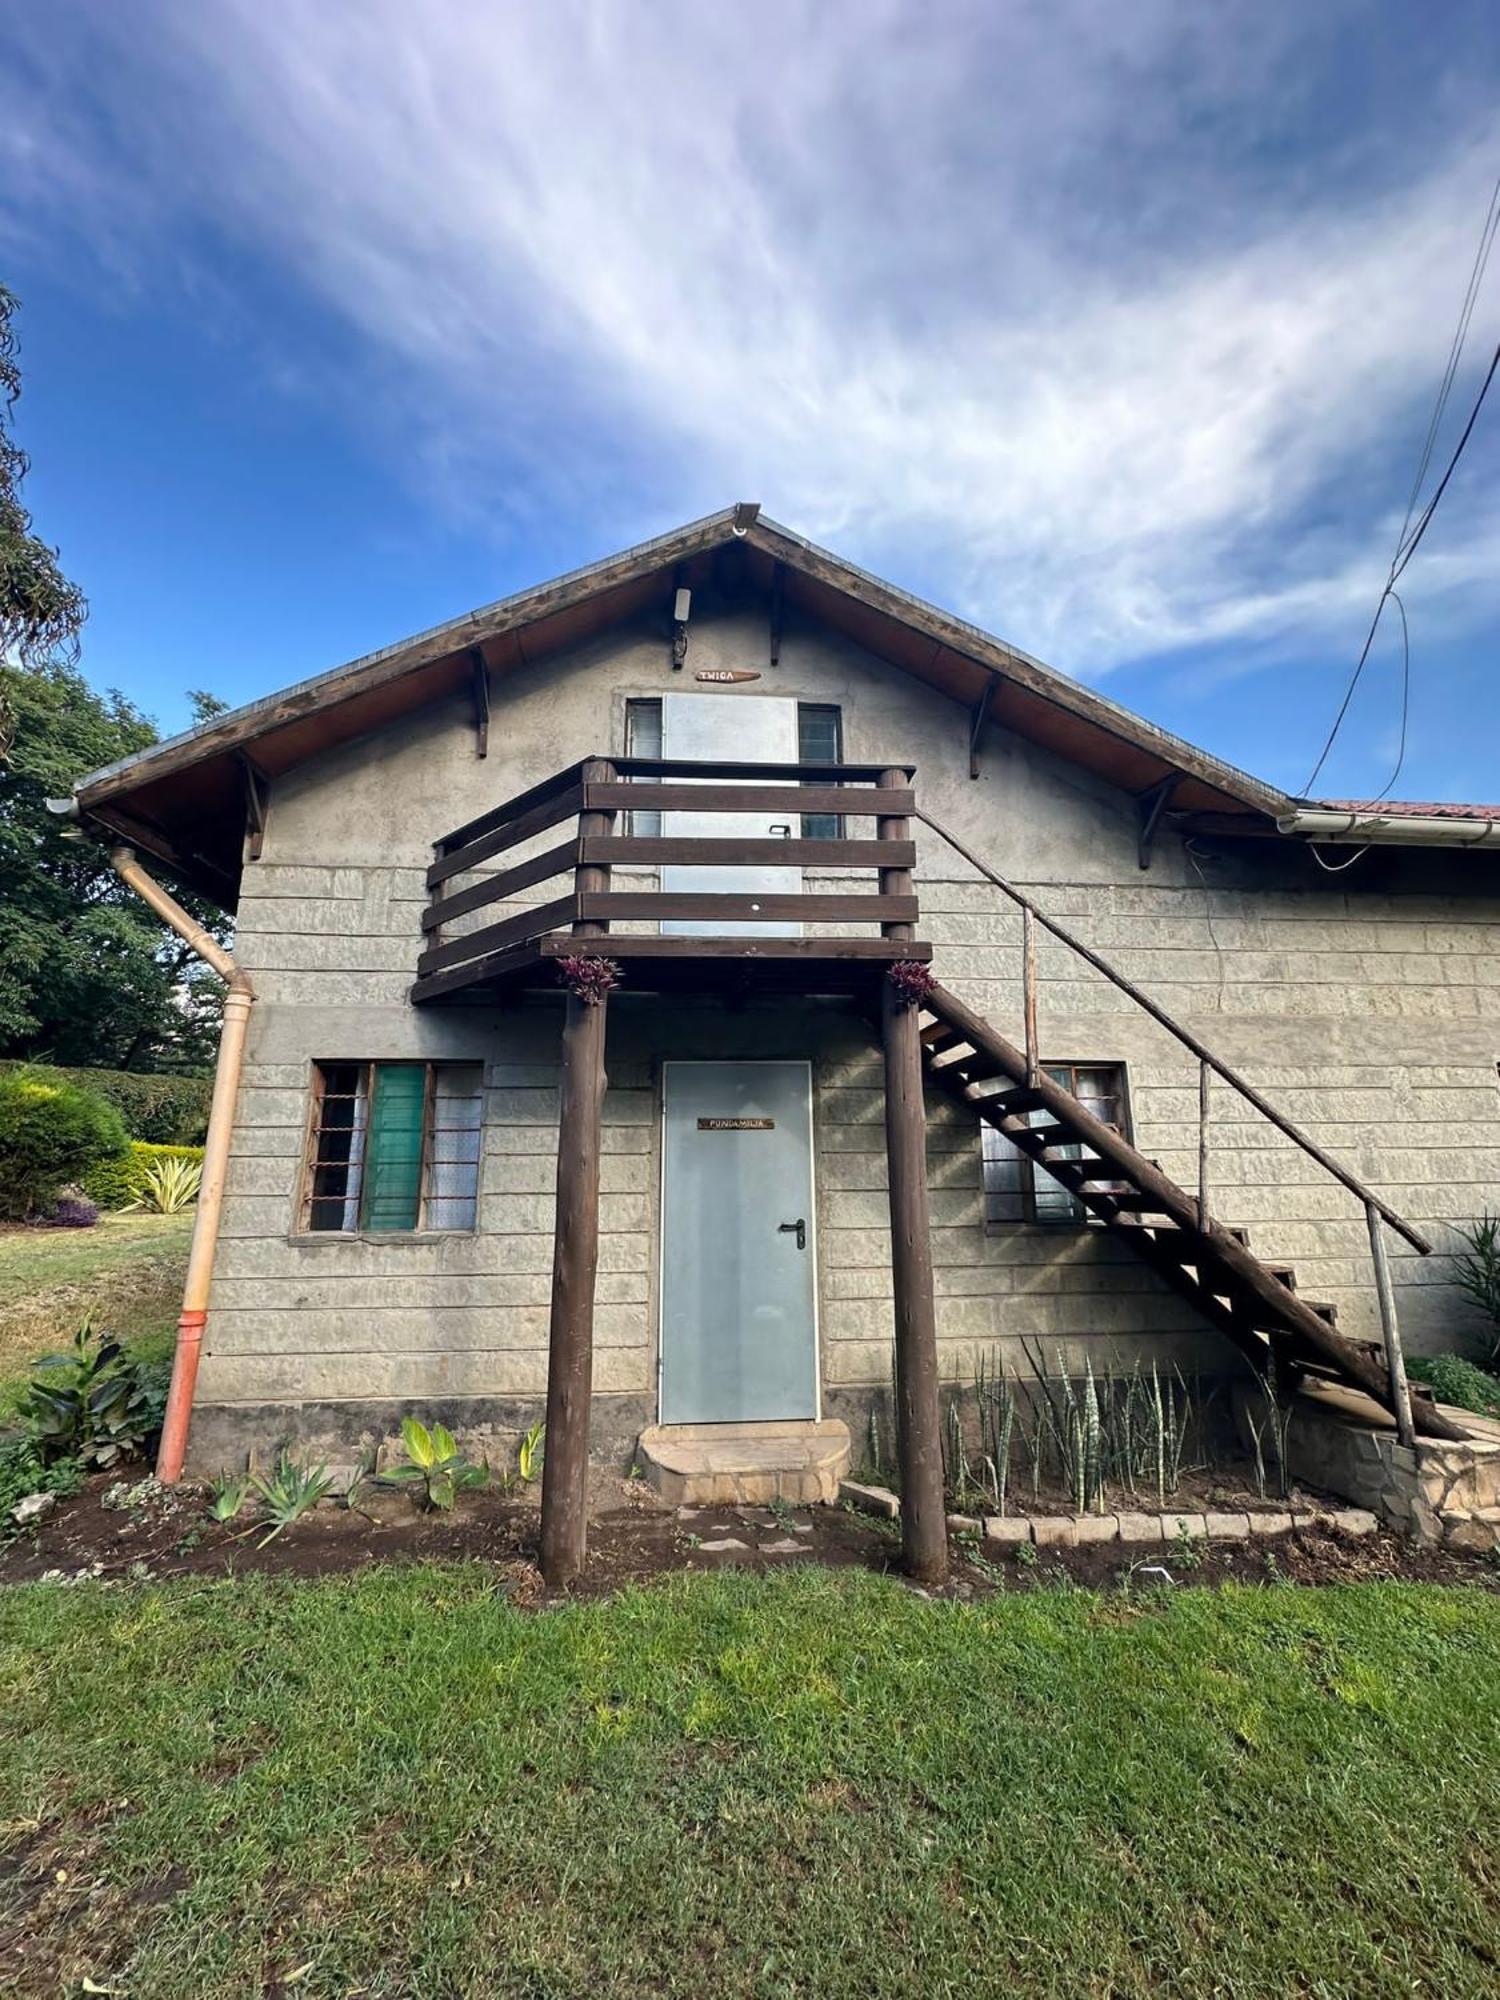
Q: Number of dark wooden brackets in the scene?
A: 6